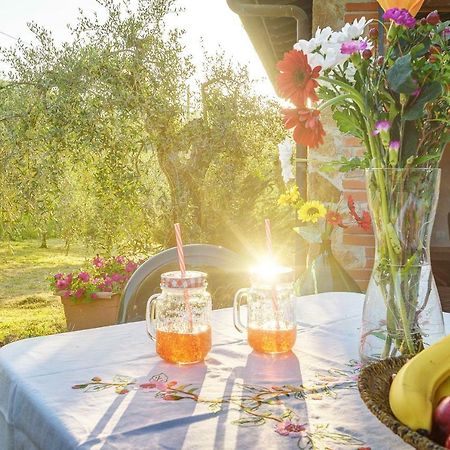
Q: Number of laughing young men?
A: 0